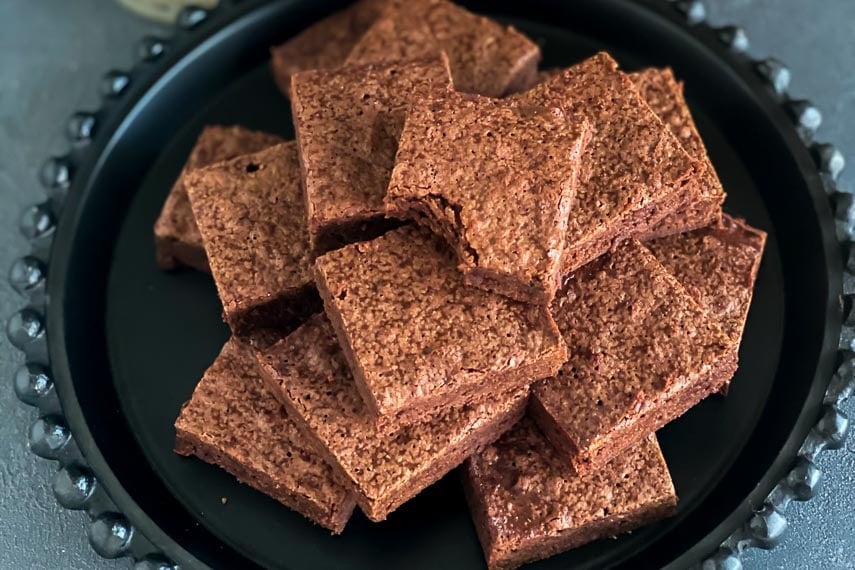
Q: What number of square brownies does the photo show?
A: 14